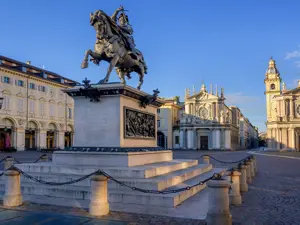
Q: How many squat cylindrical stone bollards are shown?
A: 11